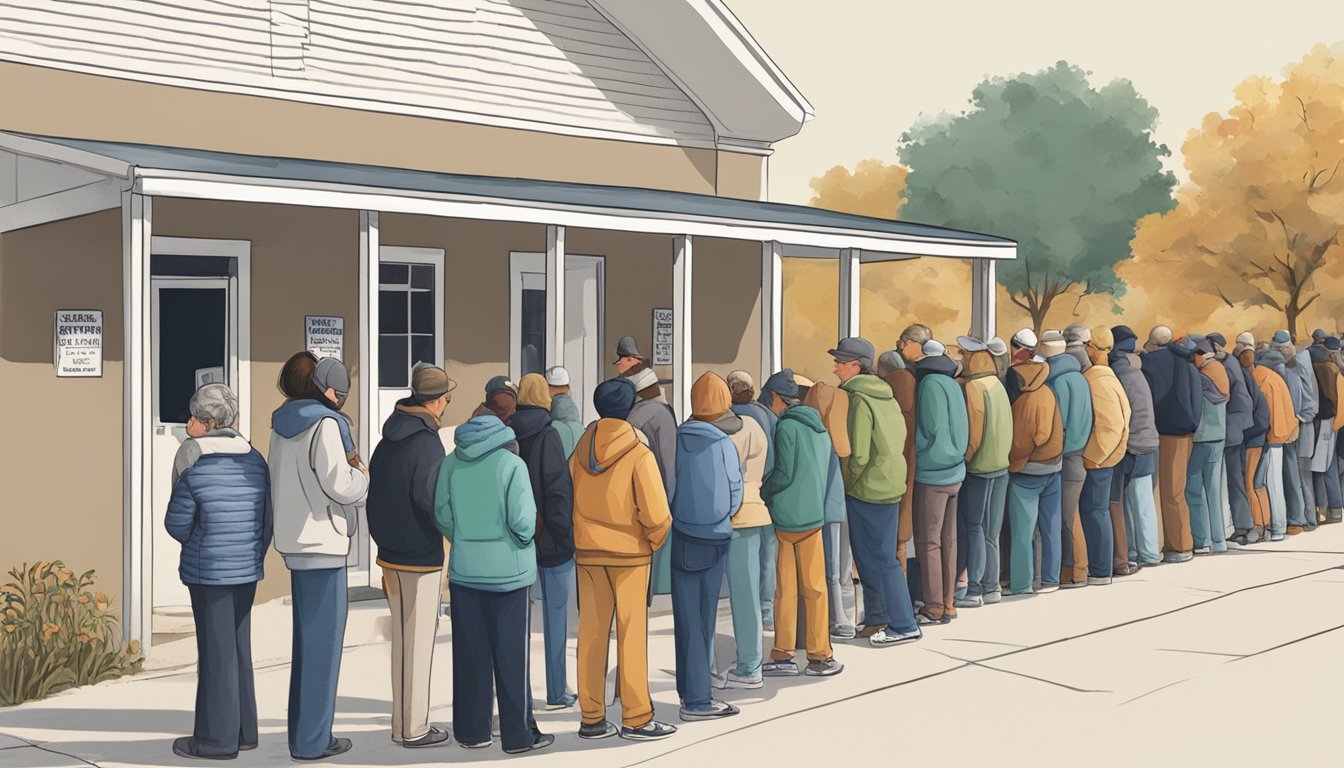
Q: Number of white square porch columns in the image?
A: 7